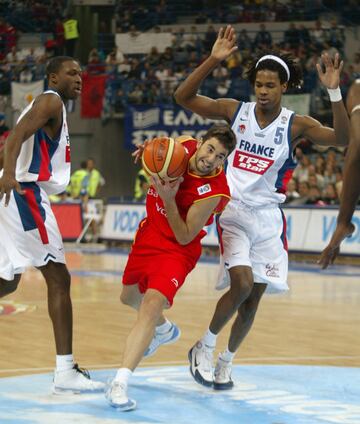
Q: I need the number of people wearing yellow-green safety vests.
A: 4